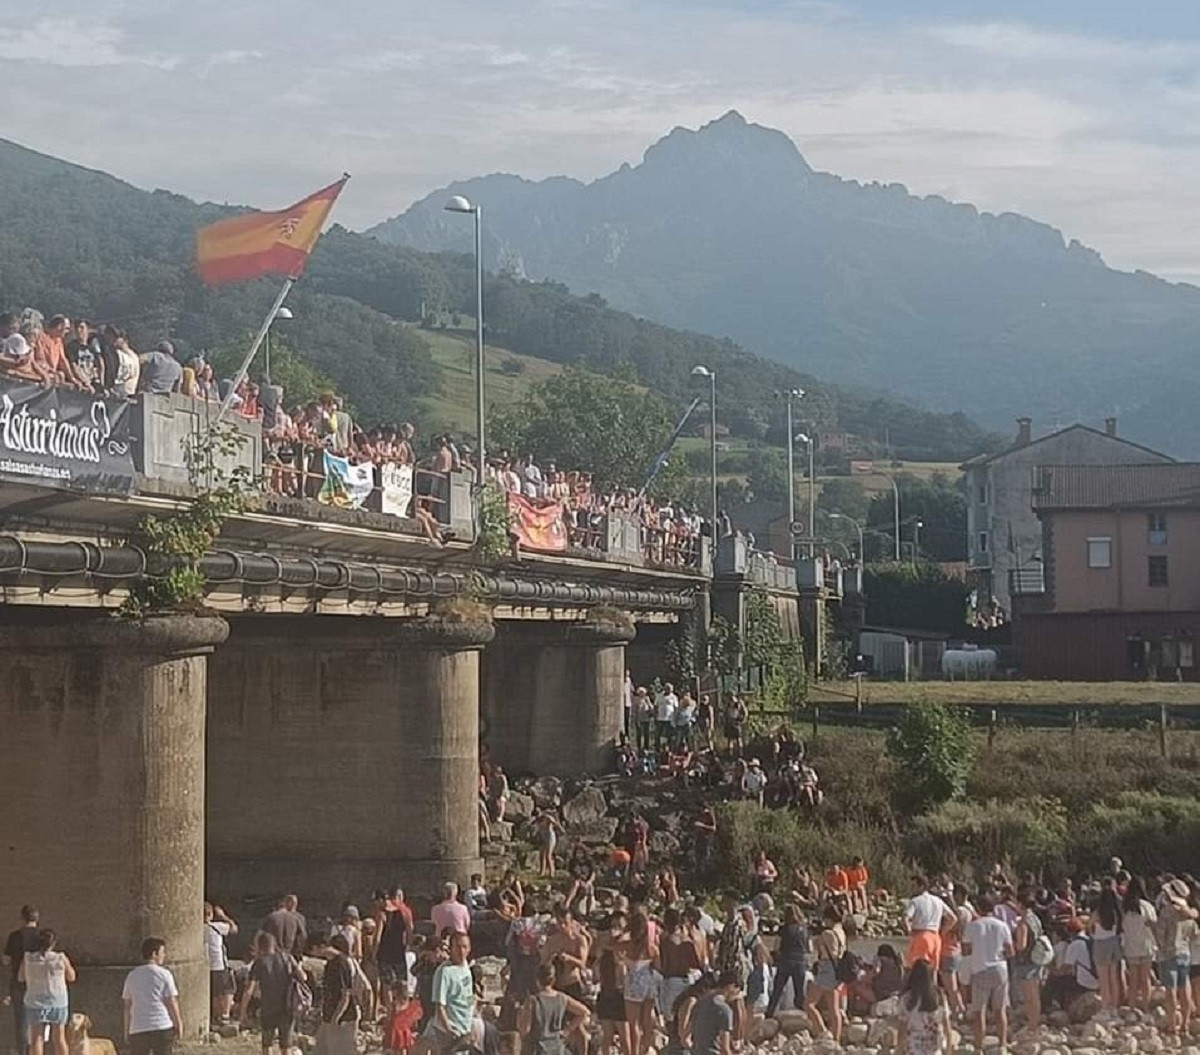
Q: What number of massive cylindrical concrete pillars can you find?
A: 3